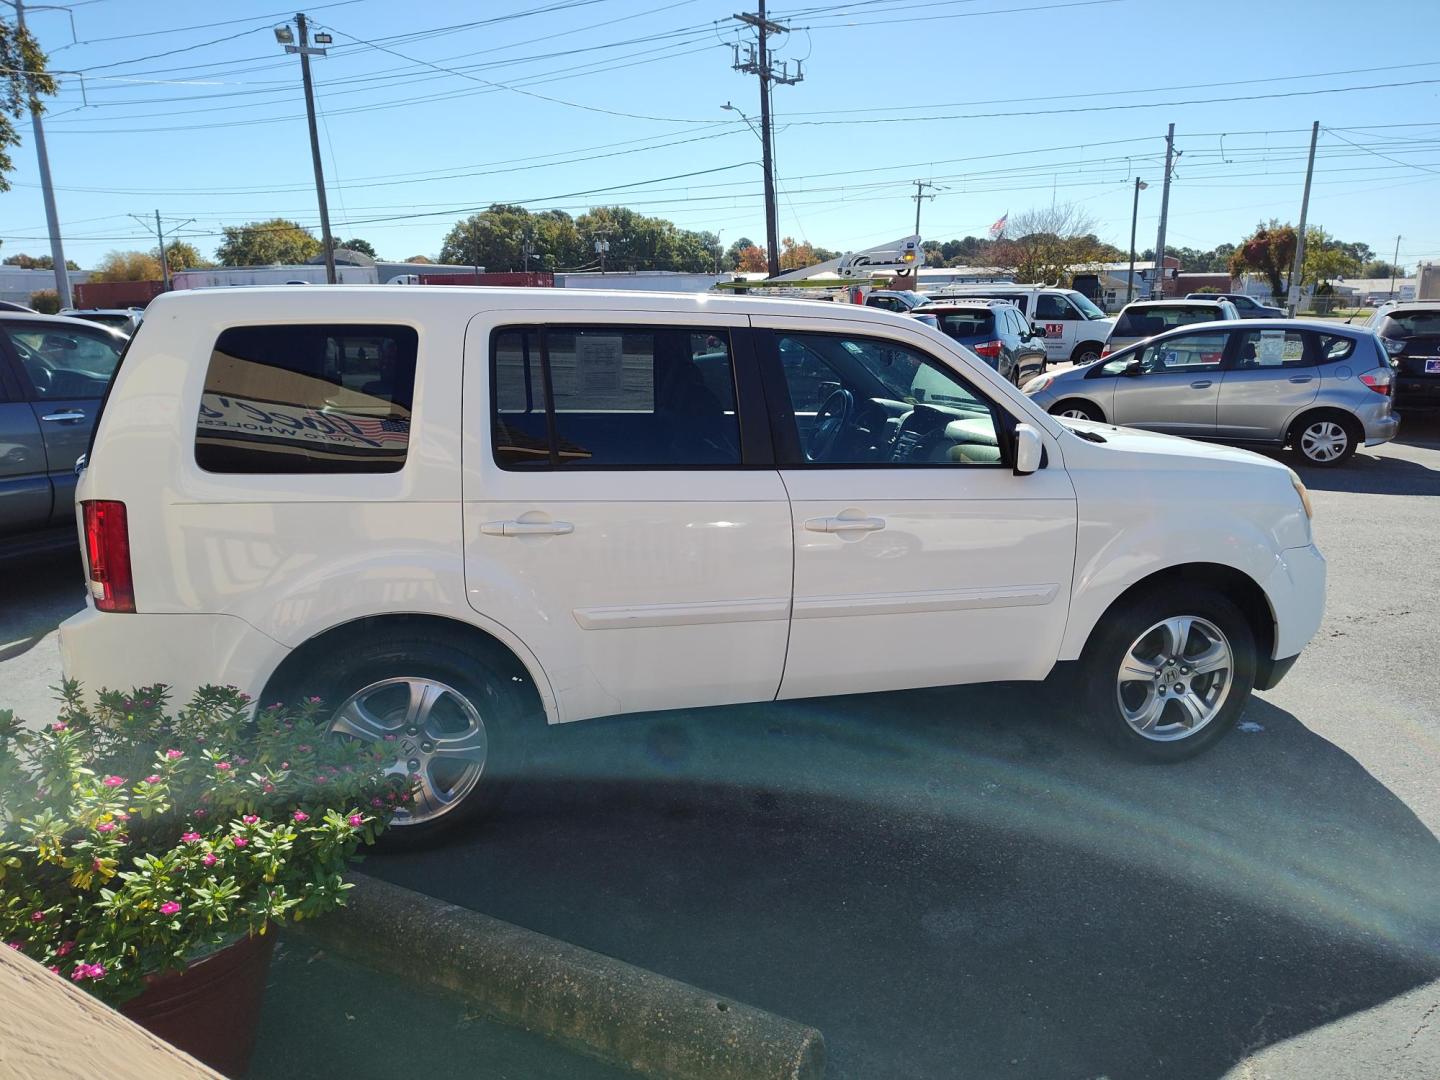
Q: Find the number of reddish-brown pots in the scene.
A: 1